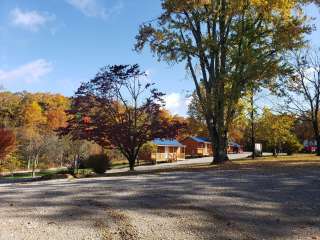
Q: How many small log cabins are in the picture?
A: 3